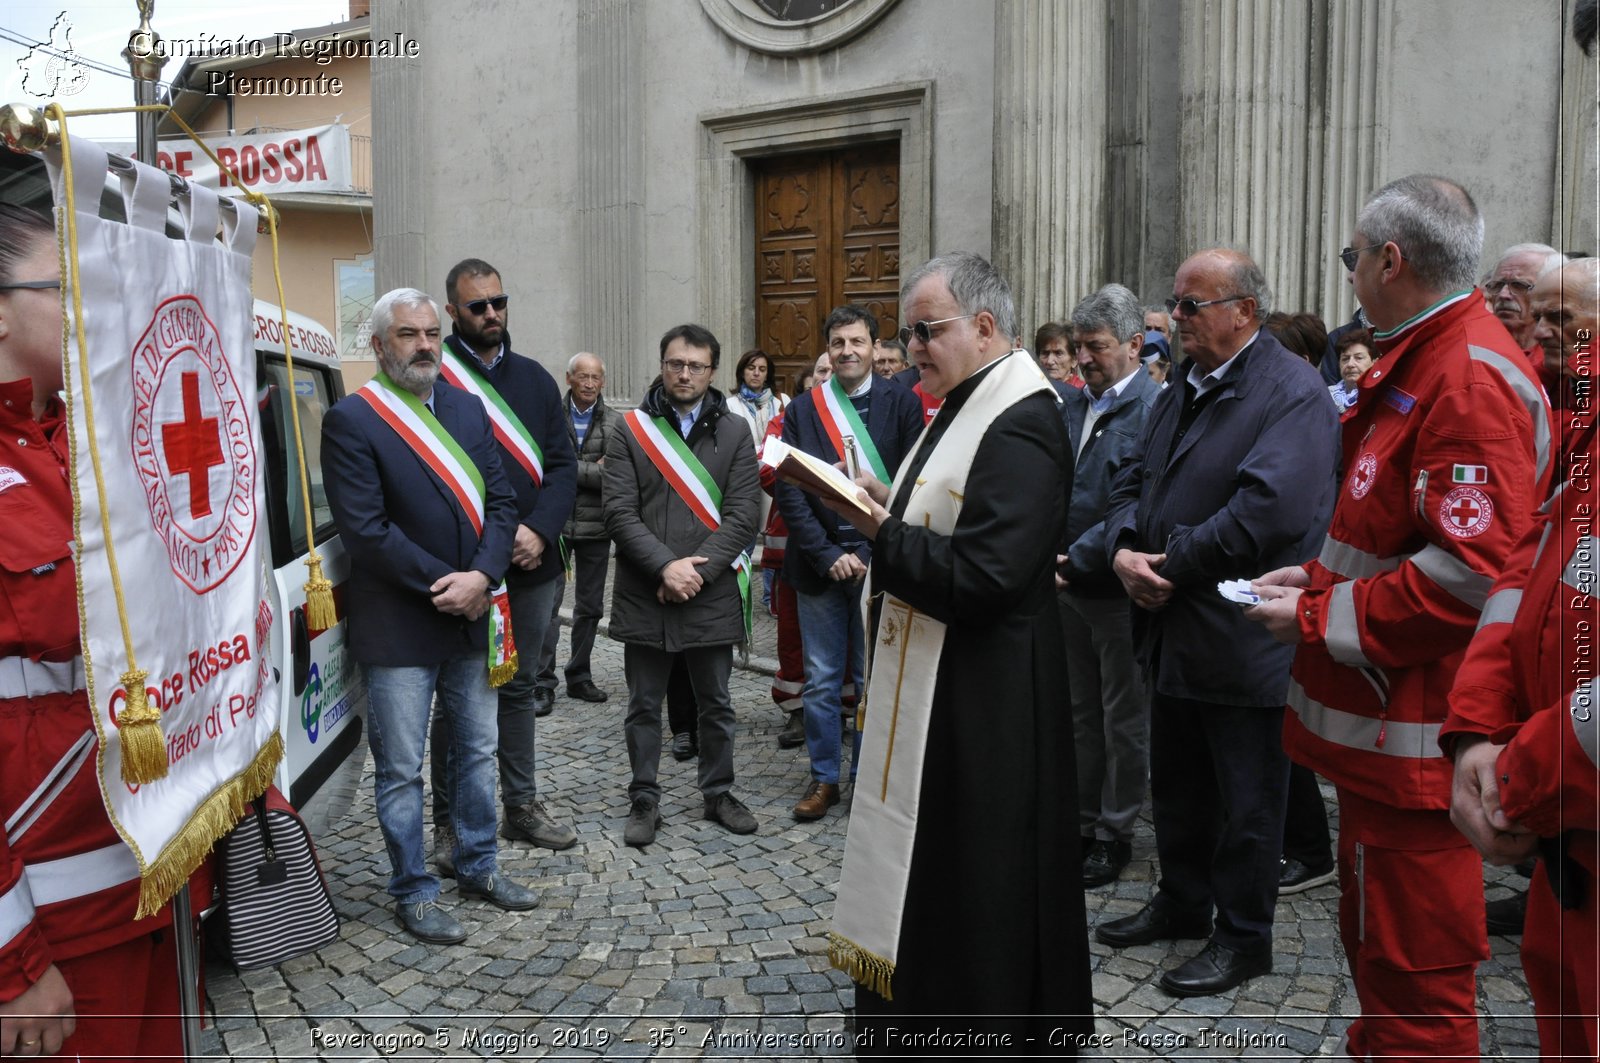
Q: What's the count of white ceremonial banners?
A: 1